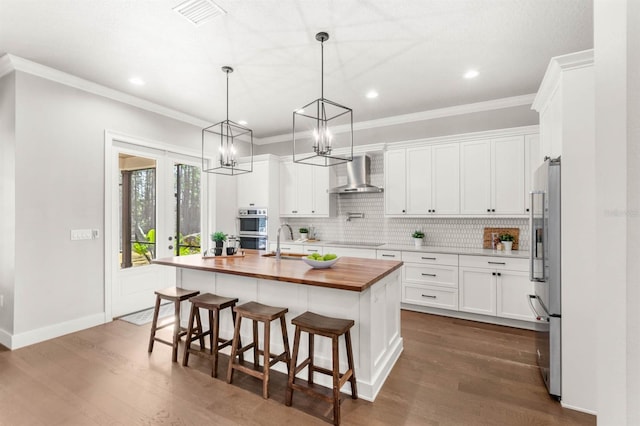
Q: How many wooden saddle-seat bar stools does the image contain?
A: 4